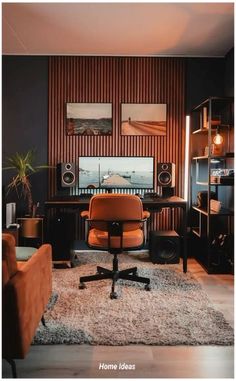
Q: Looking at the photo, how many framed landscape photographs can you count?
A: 2